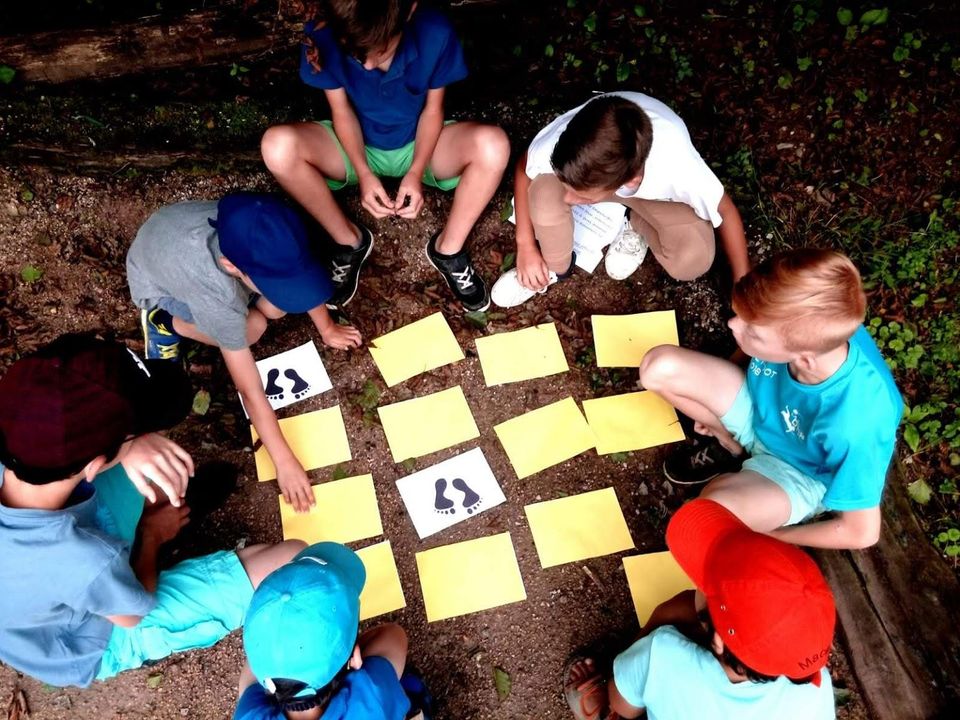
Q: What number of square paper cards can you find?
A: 14